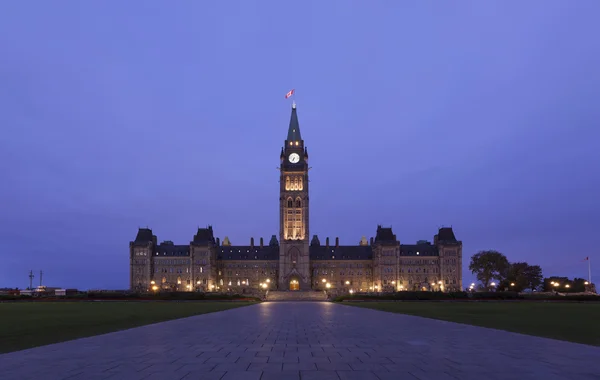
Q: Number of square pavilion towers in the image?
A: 4